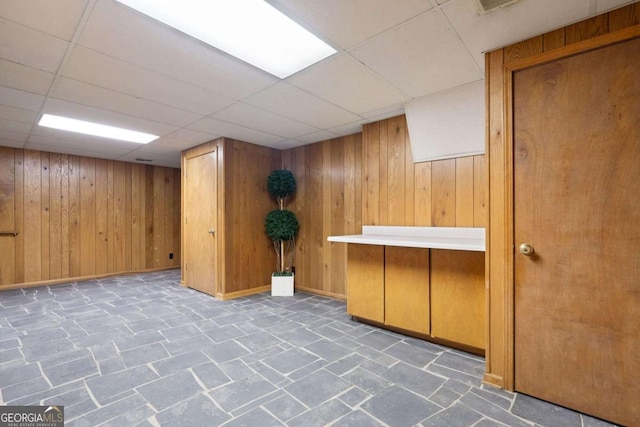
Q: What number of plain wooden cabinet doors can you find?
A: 3